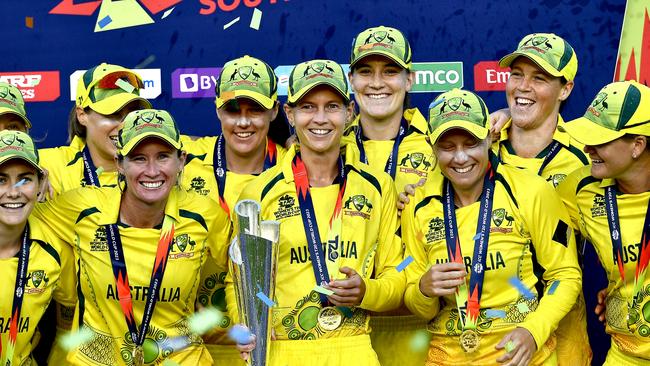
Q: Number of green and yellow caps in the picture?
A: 10